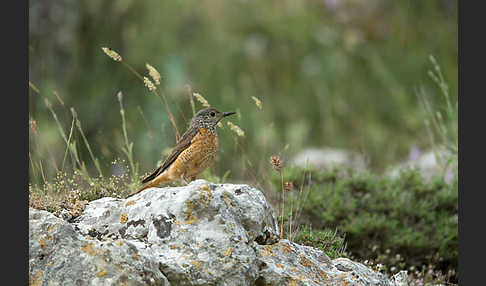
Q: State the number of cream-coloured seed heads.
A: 6